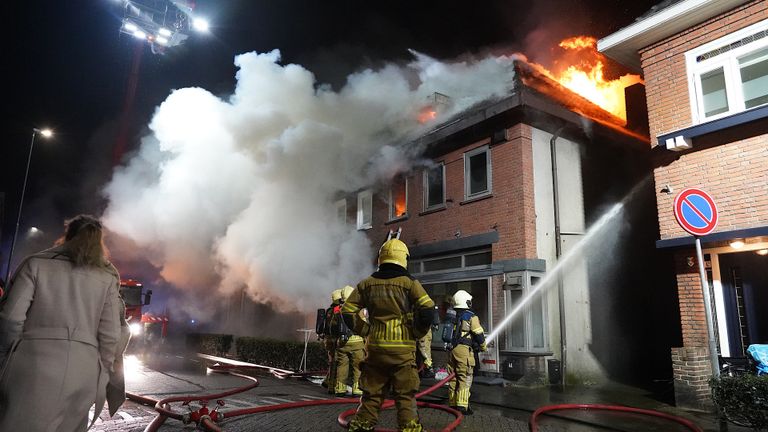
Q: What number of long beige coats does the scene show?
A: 1